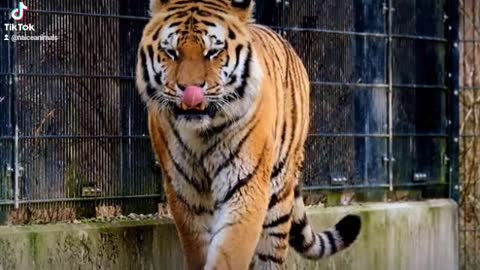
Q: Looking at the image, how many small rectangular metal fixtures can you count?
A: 3